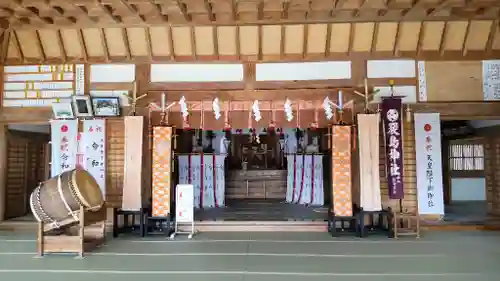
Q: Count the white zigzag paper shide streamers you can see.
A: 5